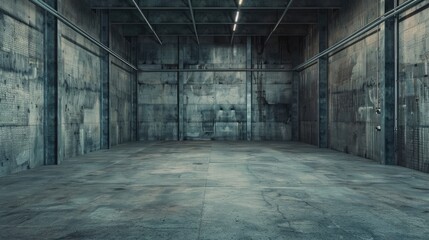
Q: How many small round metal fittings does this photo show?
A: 2